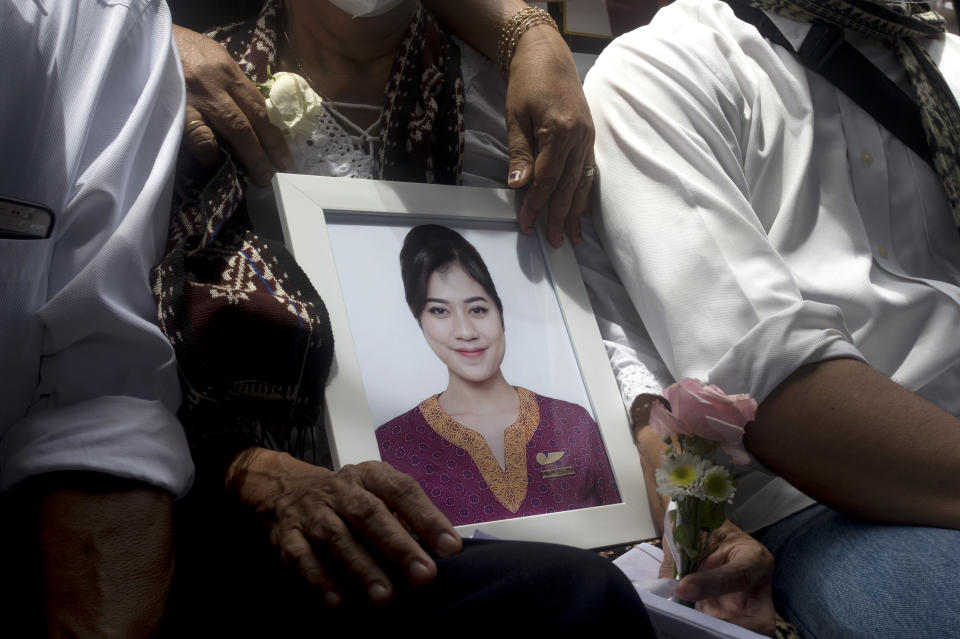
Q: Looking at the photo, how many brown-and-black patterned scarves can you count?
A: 2